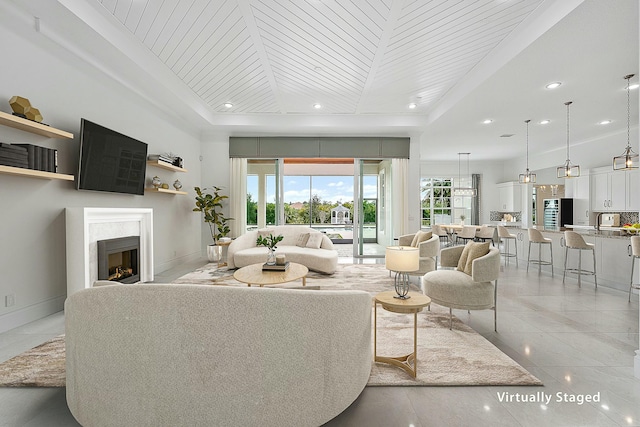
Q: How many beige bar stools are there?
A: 4